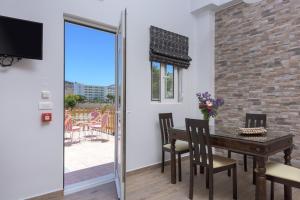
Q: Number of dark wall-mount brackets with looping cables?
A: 1